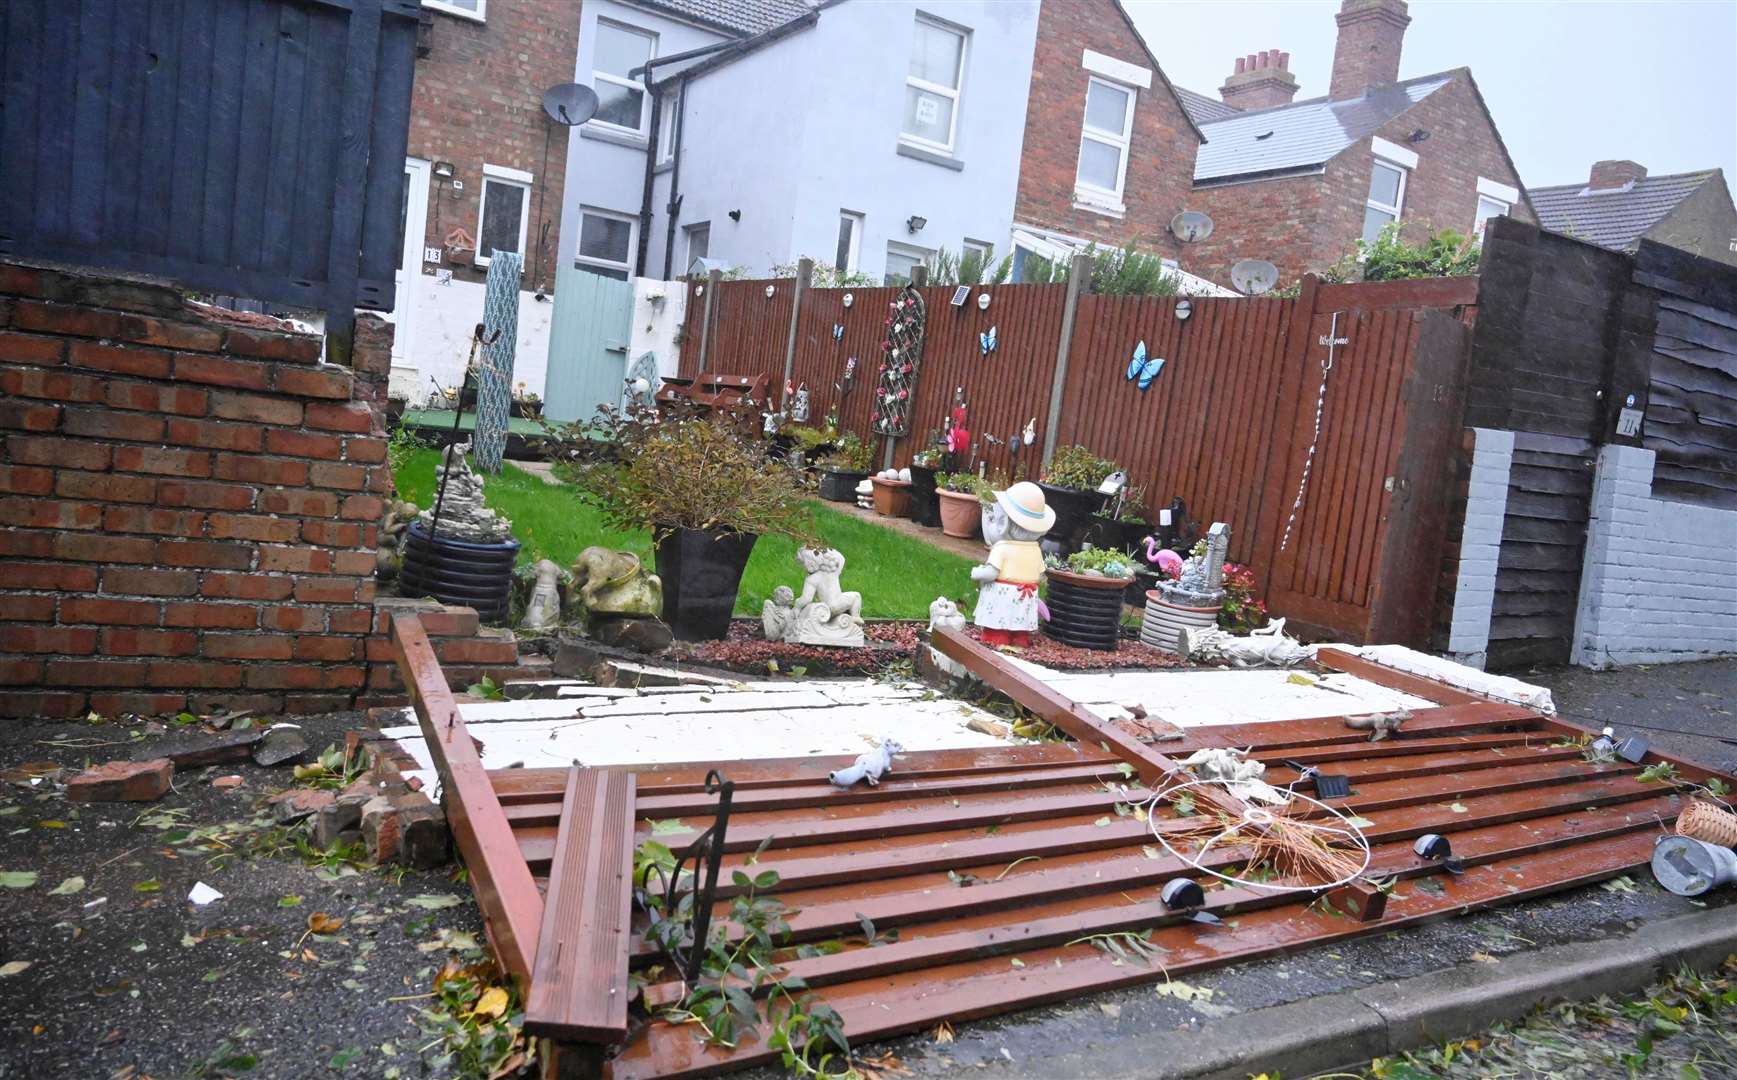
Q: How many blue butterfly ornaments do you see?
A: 3